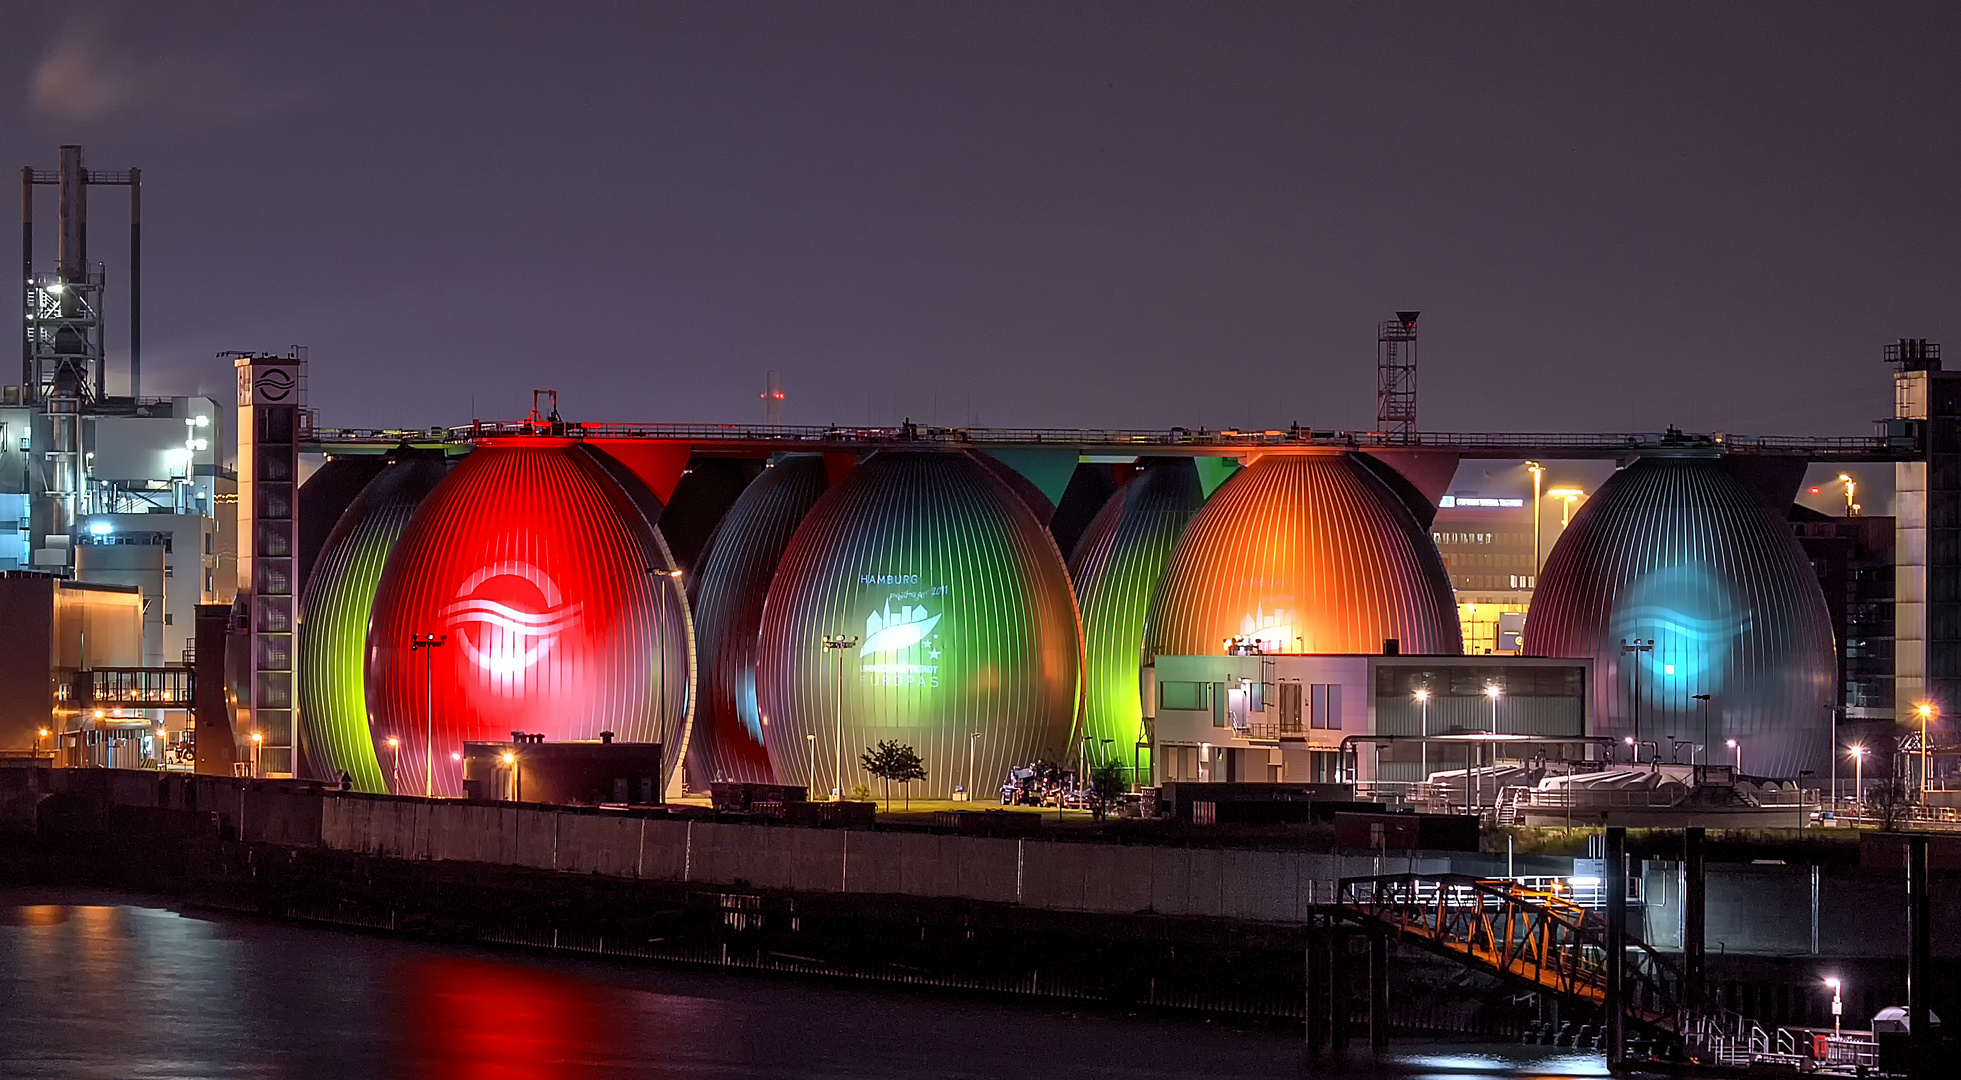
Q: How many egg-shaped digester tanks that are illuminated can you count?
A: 7